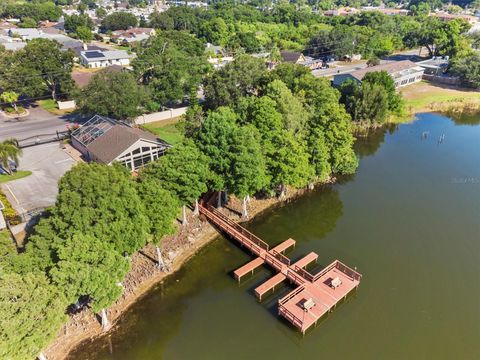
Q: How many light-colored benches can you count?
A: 2